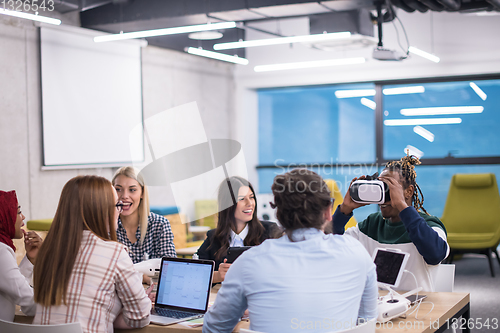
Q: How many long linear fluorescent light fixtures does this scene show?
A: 6